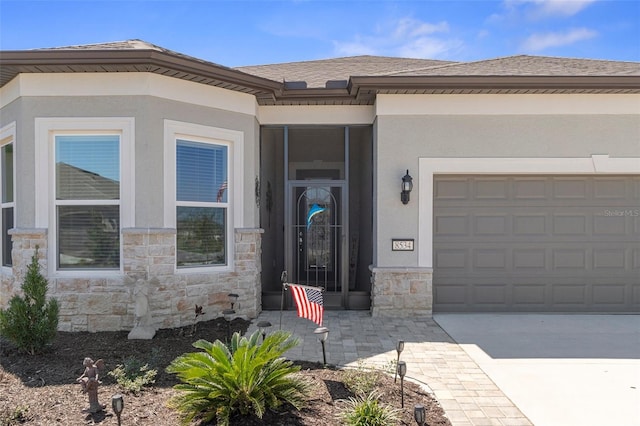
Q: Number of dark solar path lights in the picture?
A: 8